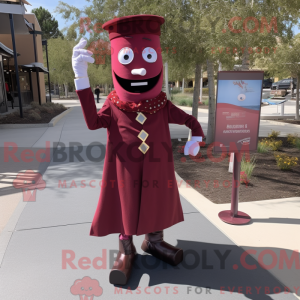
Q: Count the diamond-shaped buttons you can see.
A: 3